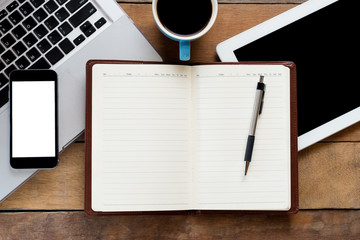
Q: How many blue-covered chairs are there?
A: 0